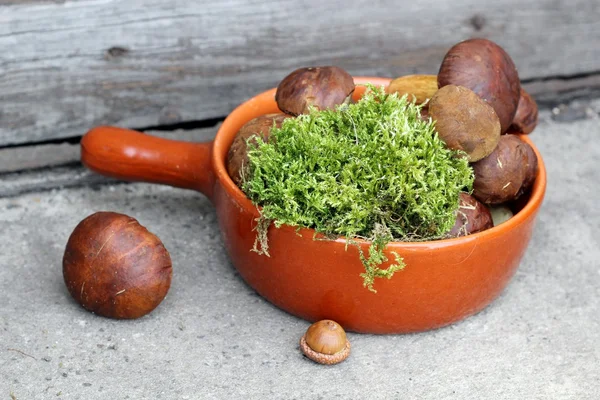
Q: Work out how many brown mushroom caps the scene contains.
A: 8